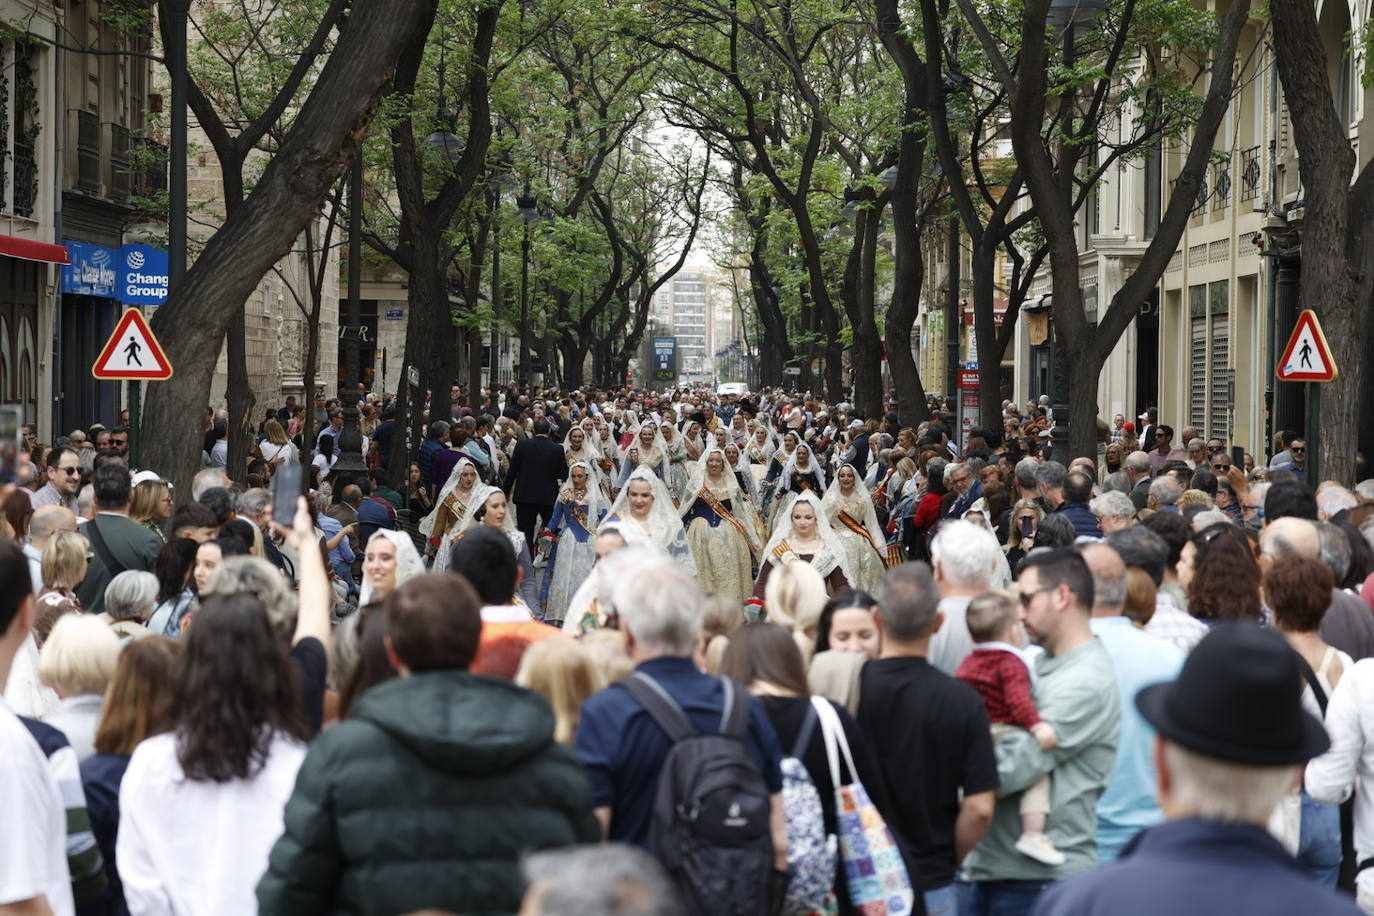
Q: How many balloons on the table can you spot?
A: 0